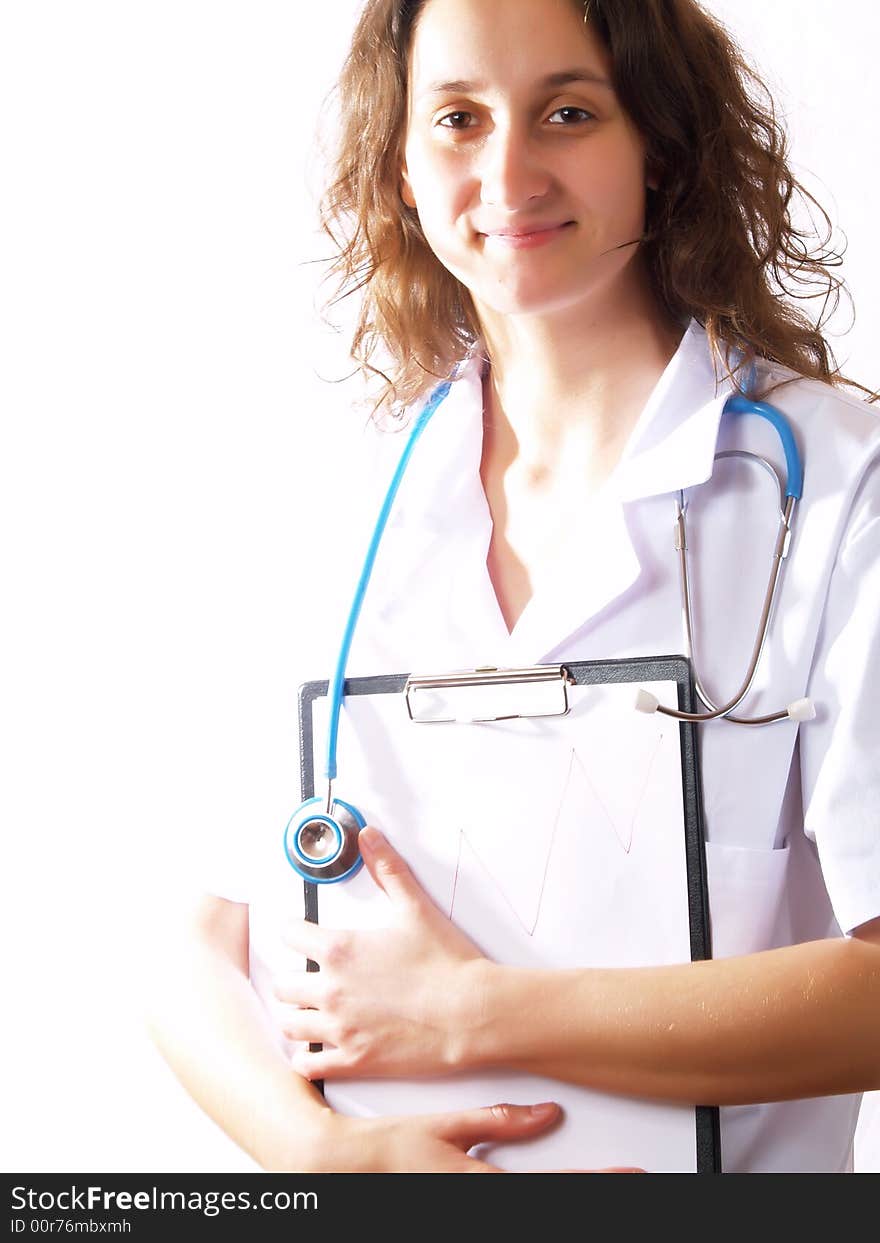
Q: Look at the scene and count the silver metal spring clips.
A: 1